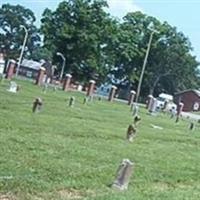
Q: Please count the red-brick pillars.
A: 8